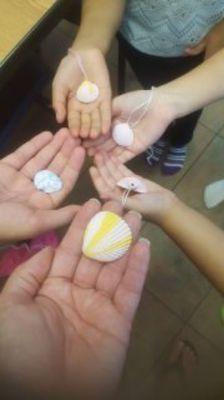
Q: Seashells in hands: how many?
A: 5